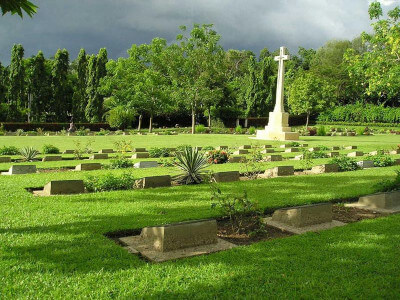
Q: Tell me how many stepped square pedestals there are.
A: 1